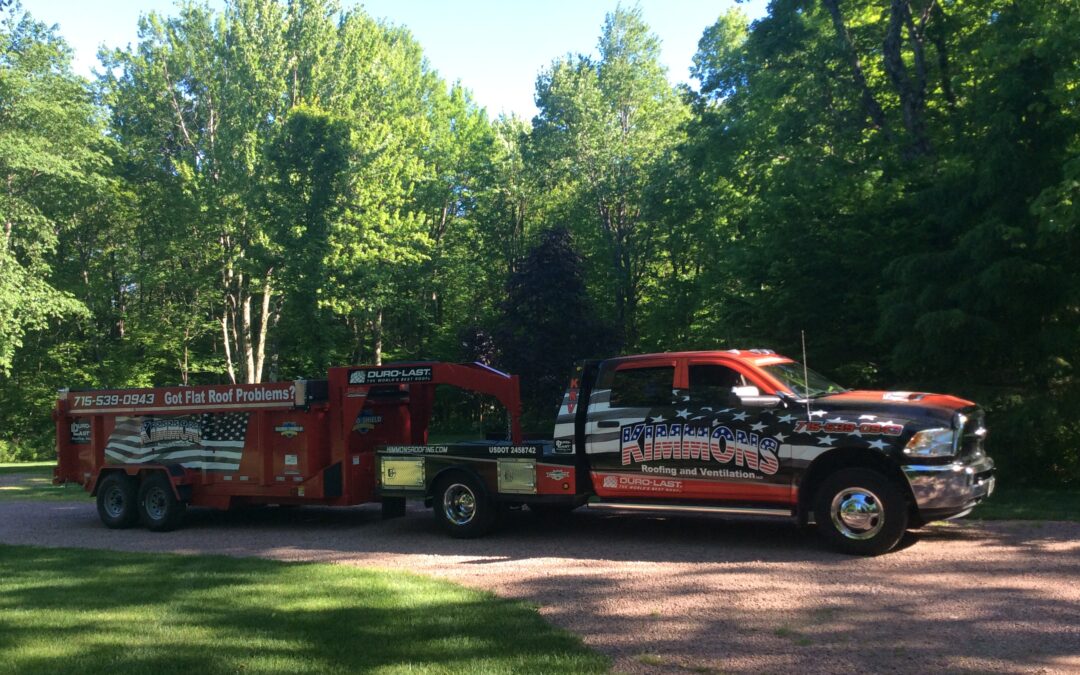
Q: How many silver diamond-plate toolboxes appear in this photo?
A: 2